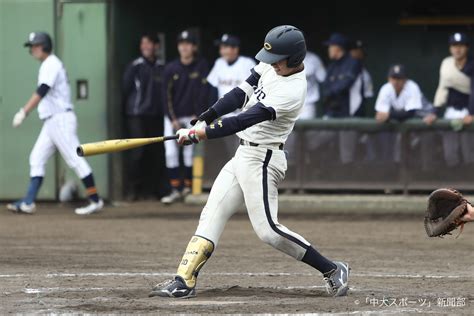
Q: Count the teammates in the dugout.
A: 8